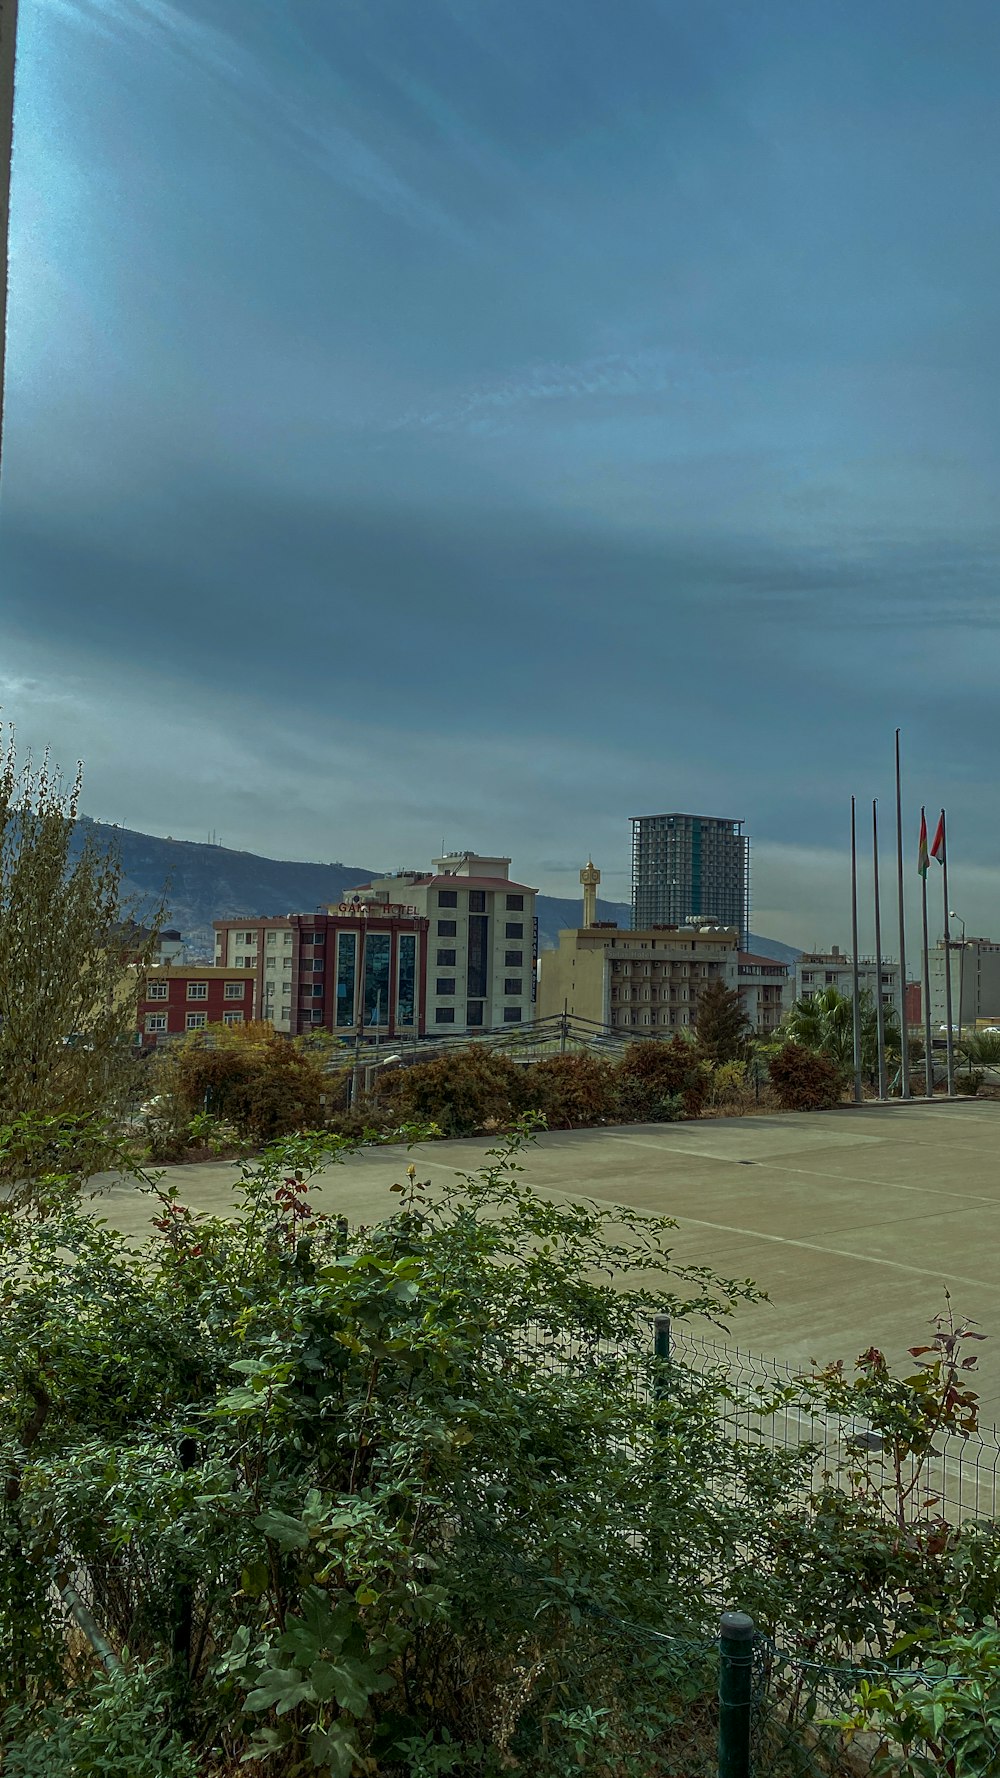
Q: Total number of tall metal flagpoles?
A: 5